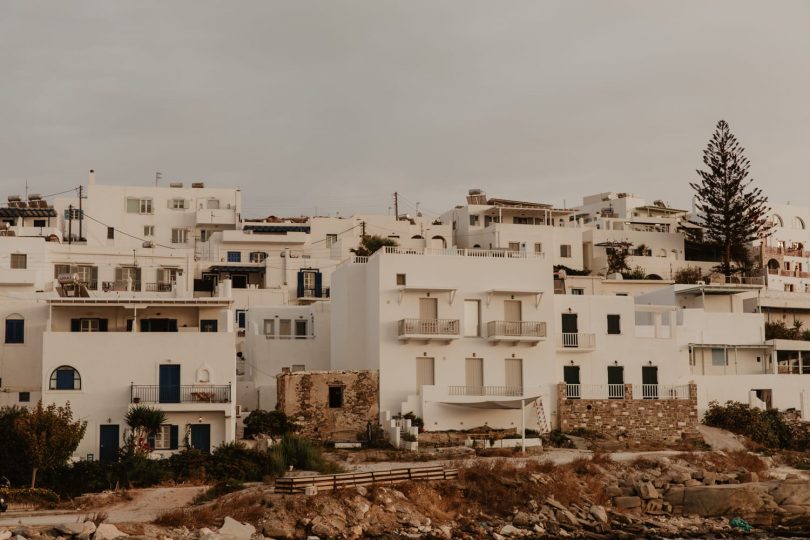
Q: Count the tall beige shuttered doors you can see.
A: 5